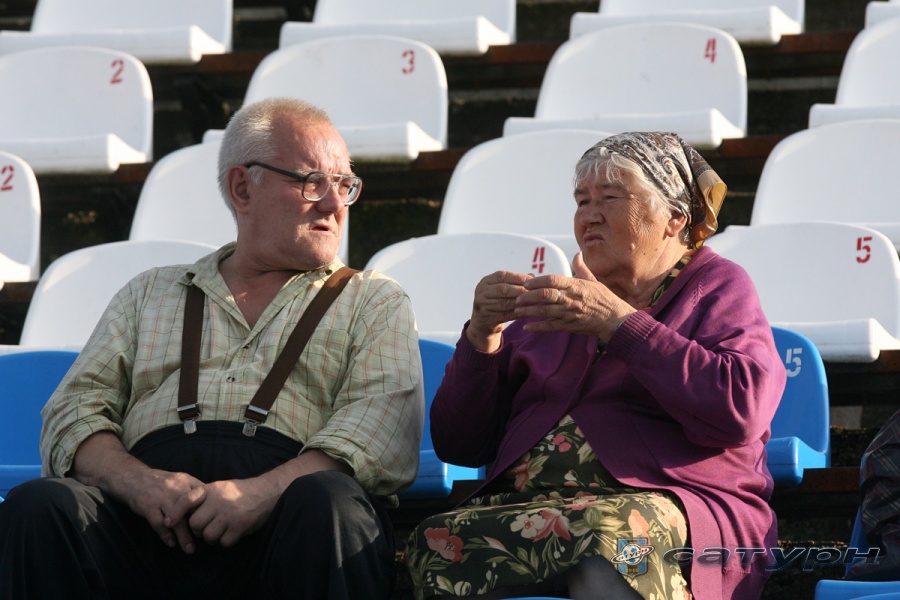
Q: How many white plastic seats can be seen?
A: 15